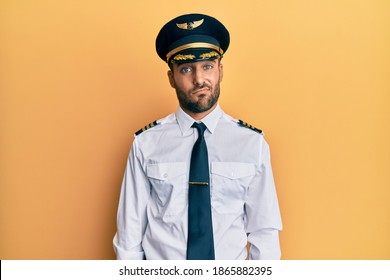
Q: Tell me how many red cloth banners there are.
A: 0